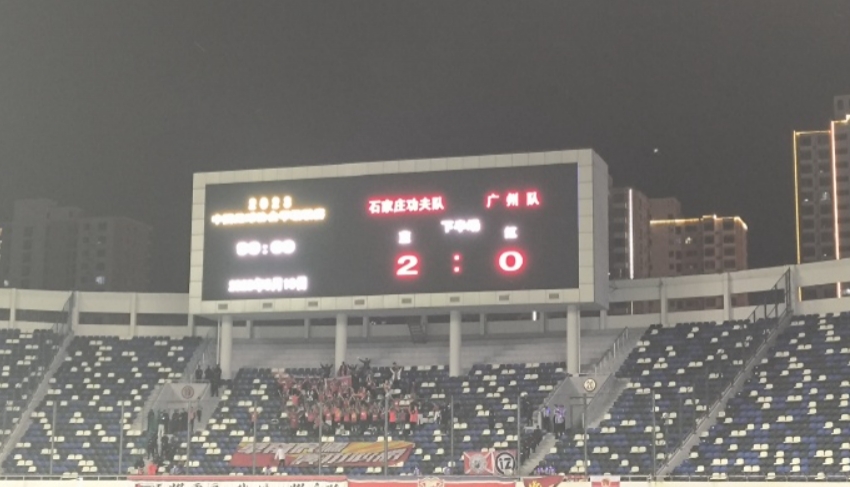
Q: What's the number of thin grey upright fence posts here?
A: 10